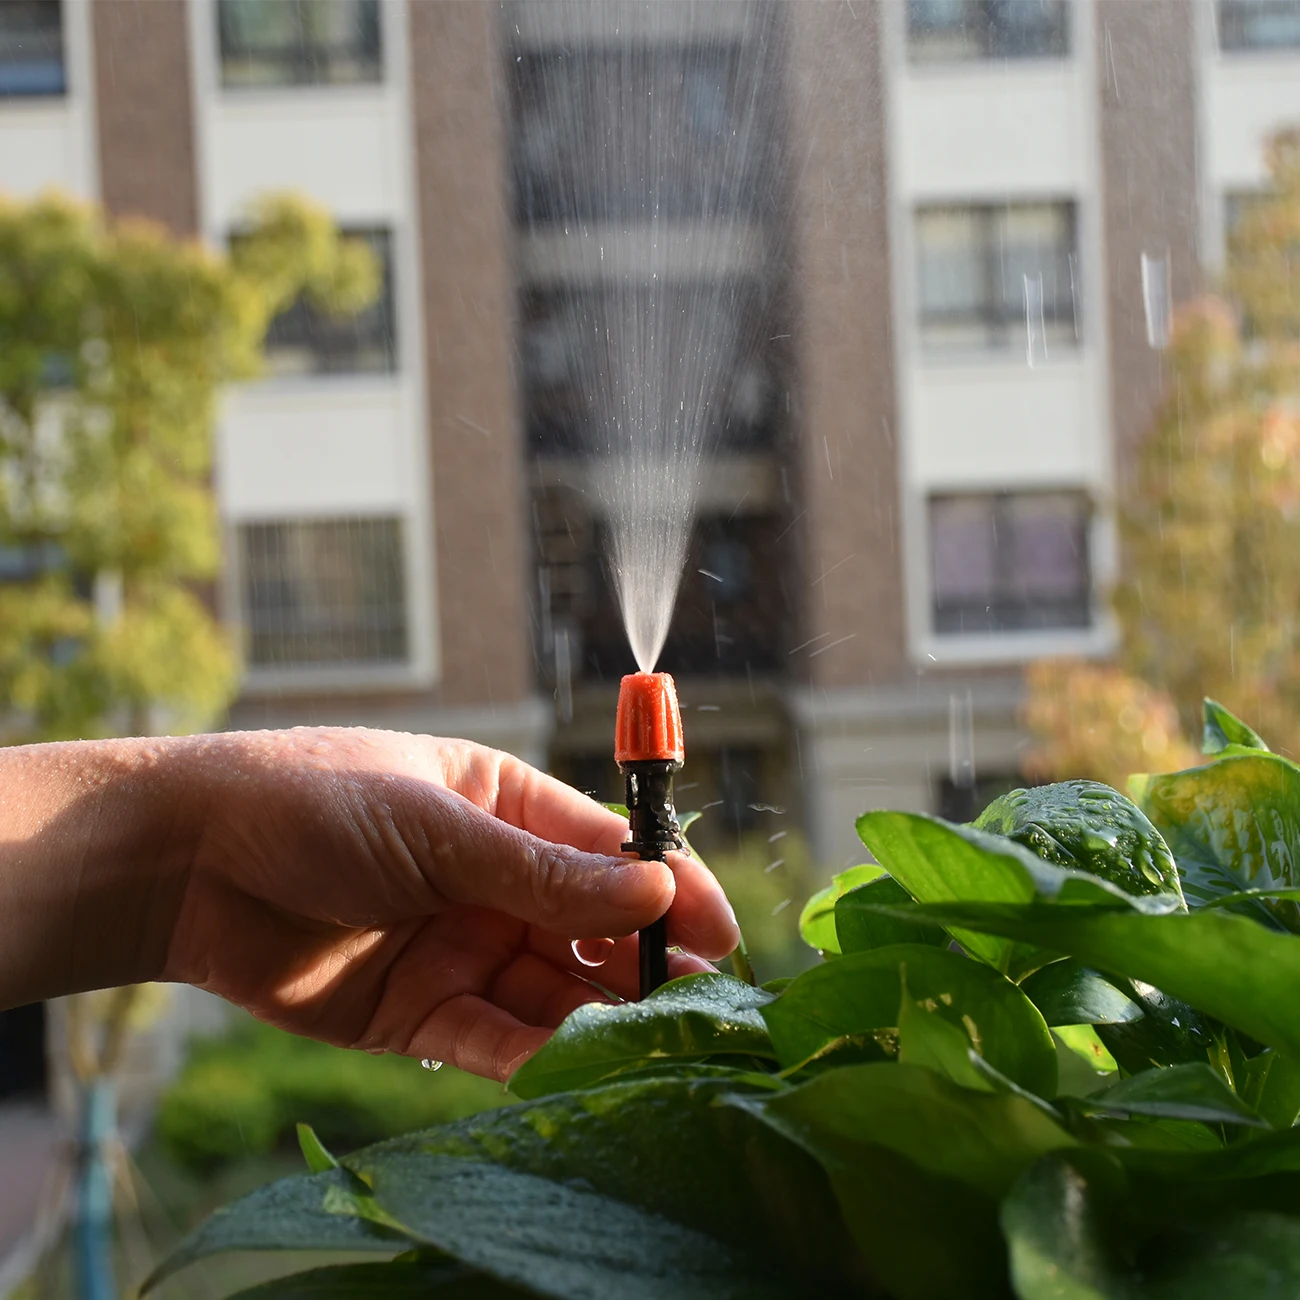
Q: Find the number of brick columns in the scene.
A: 4